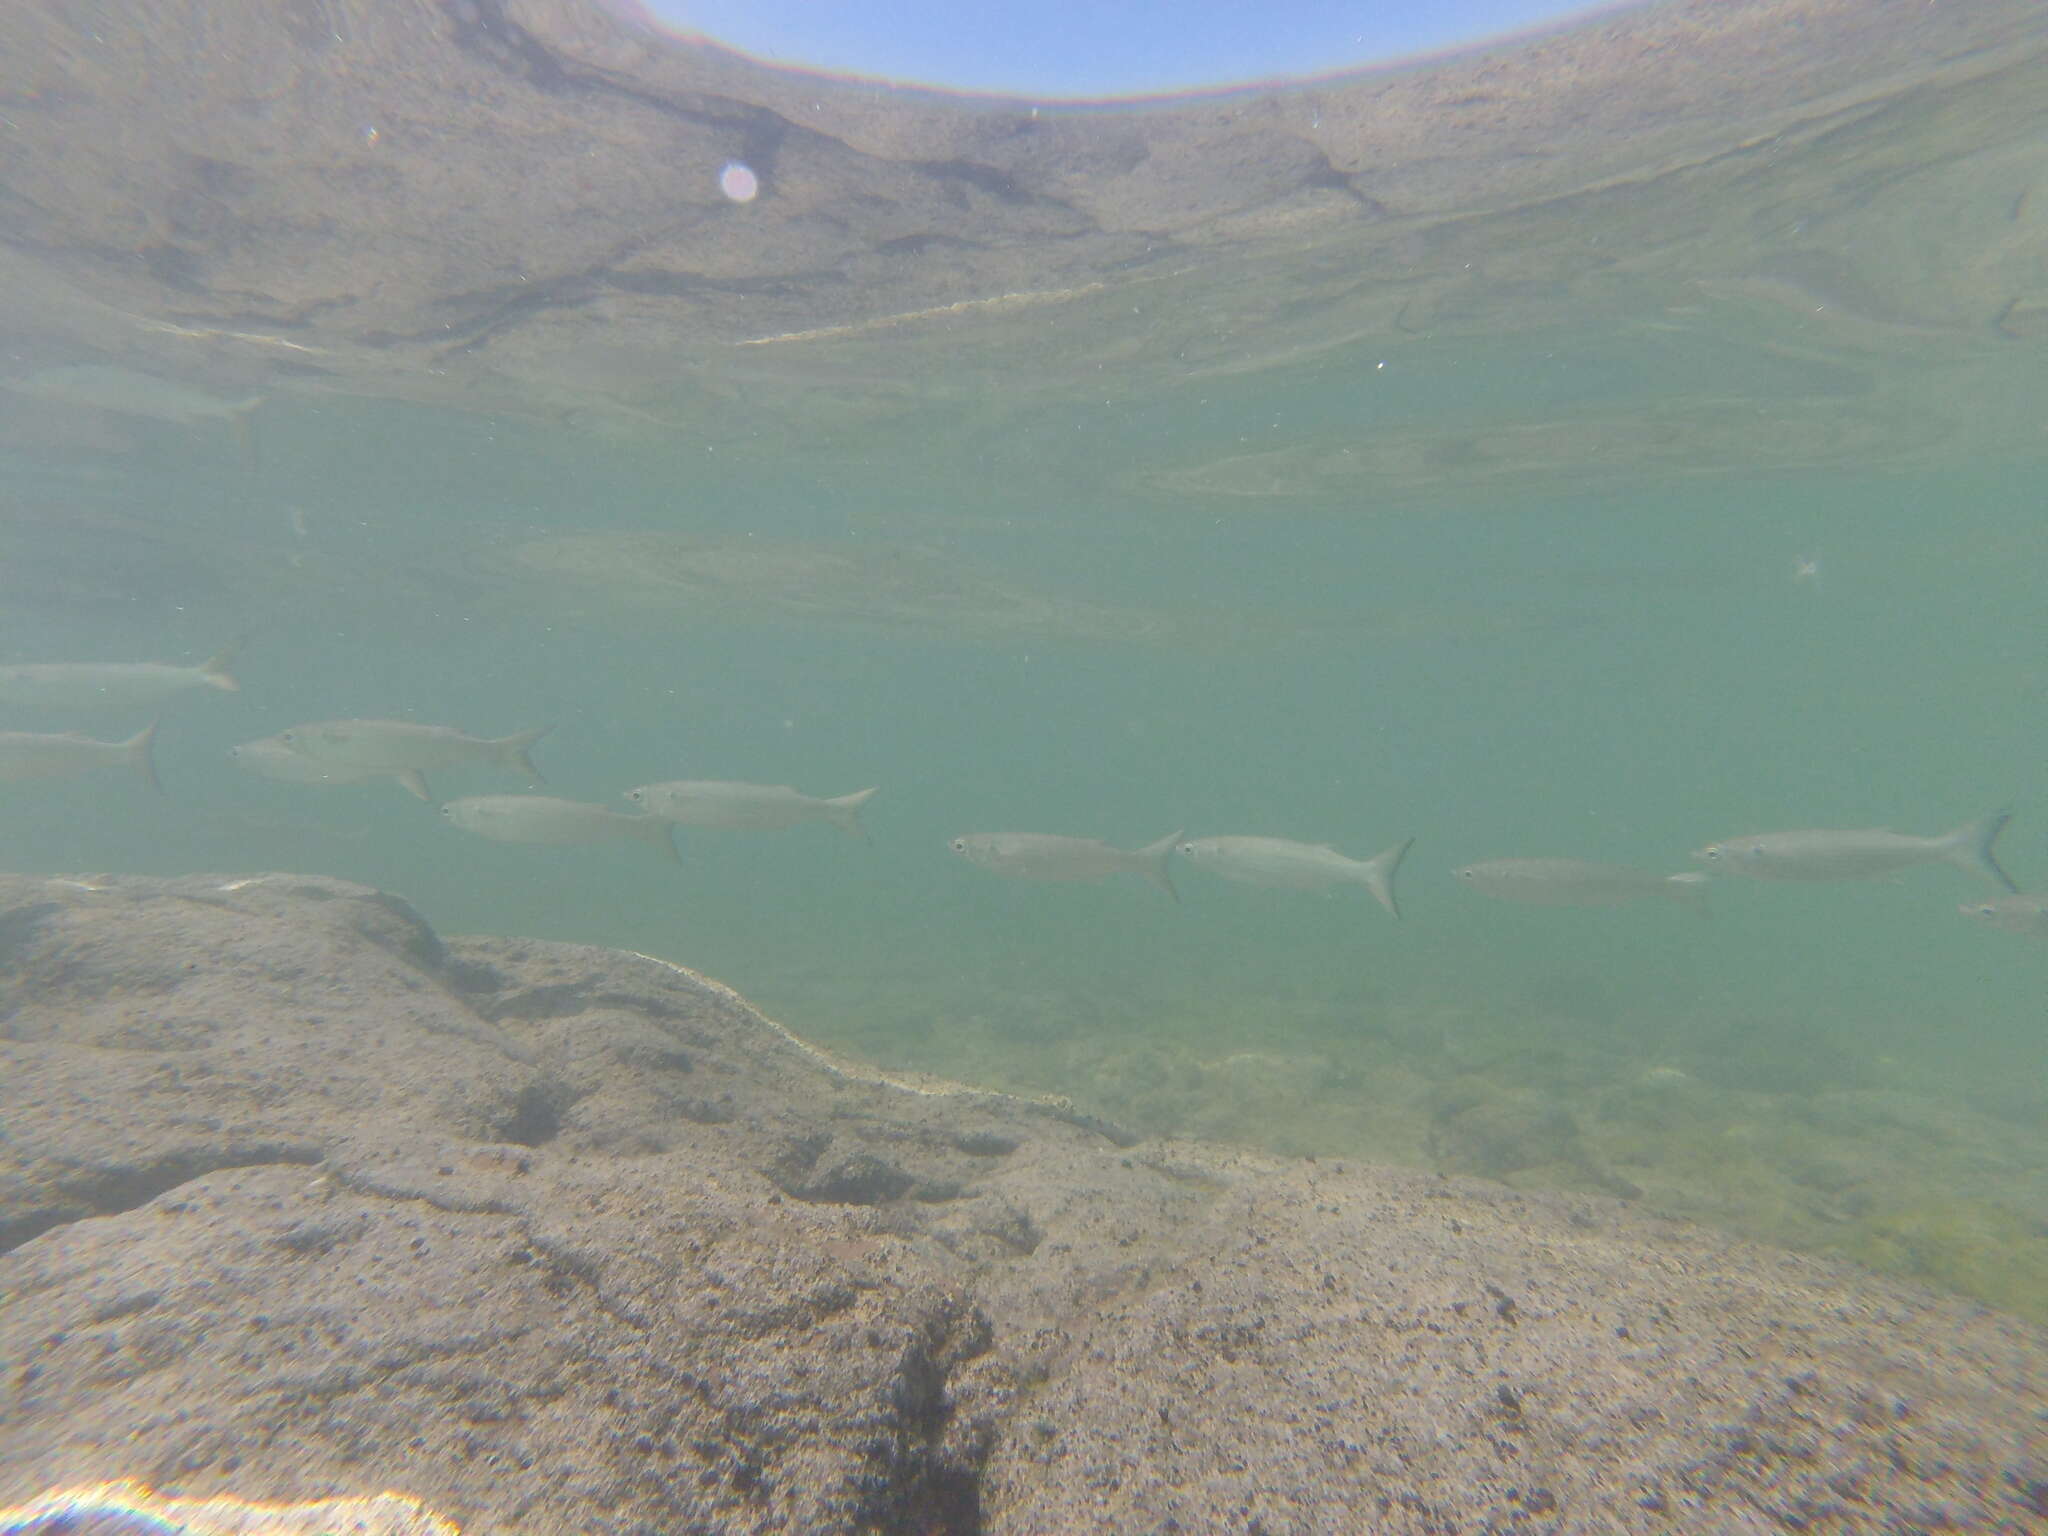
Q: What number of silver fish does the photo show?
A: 11